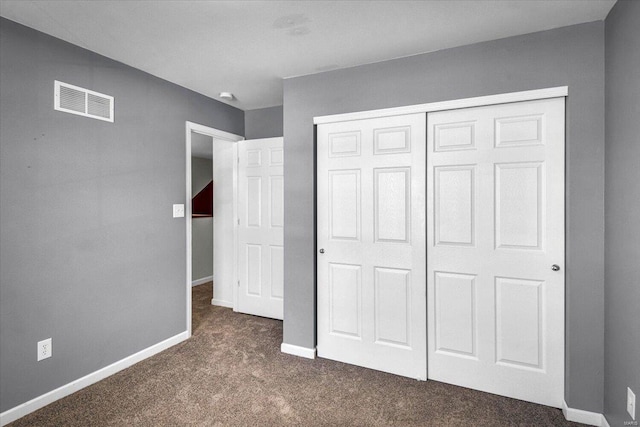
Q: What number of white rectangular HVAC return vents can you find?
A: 1